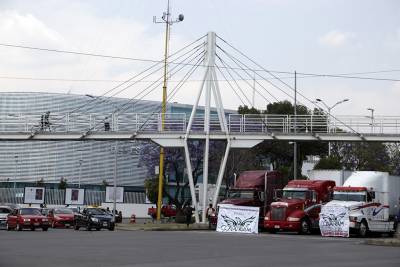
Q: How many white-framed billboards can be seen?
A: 3